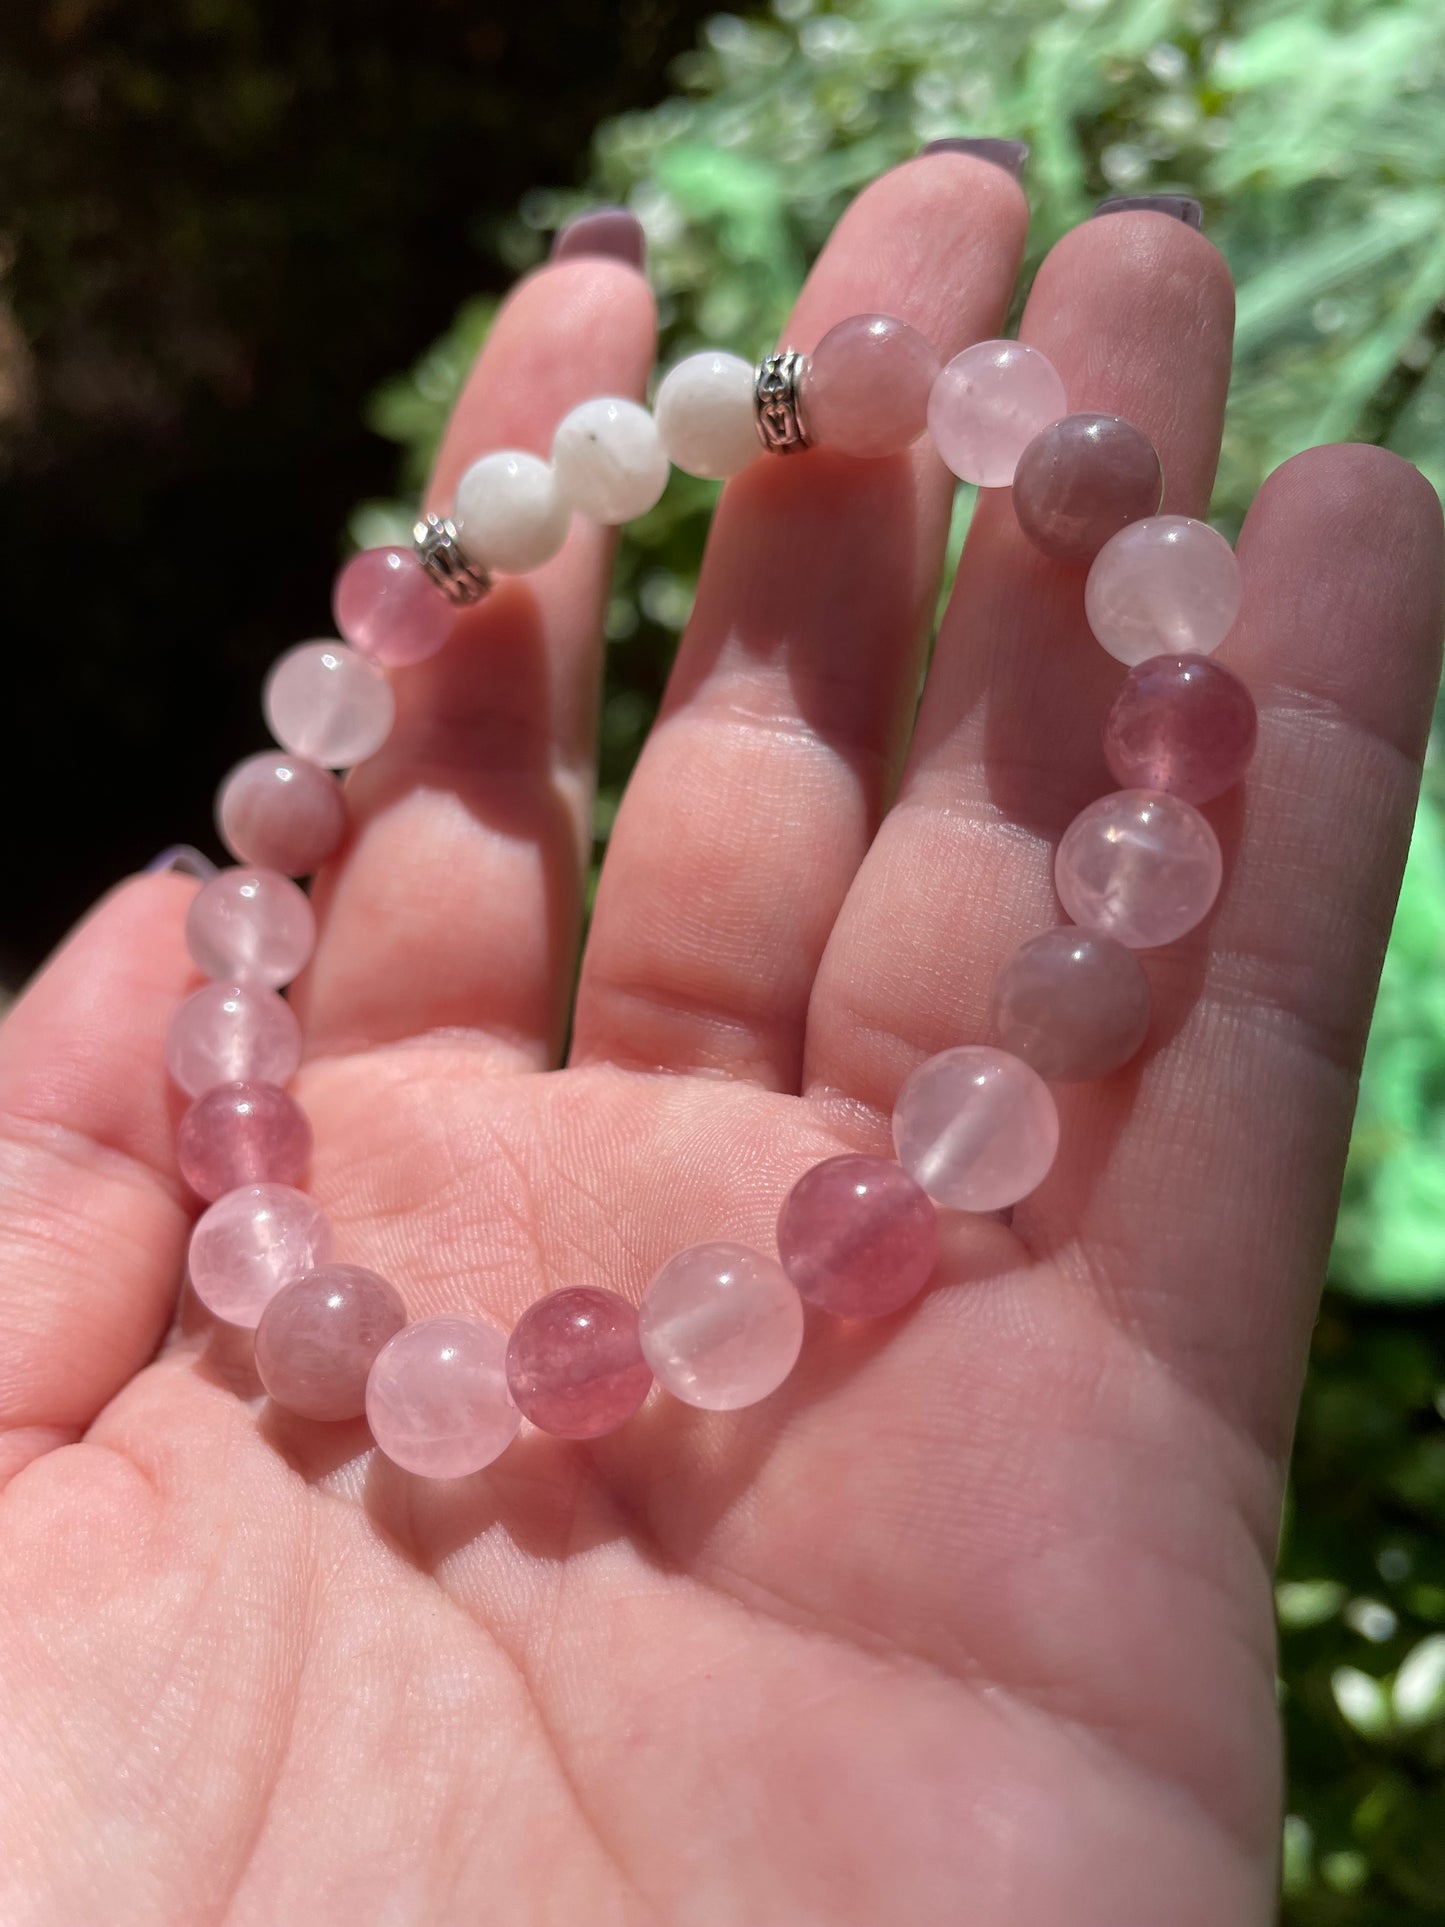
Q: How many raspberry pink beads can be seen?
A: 5